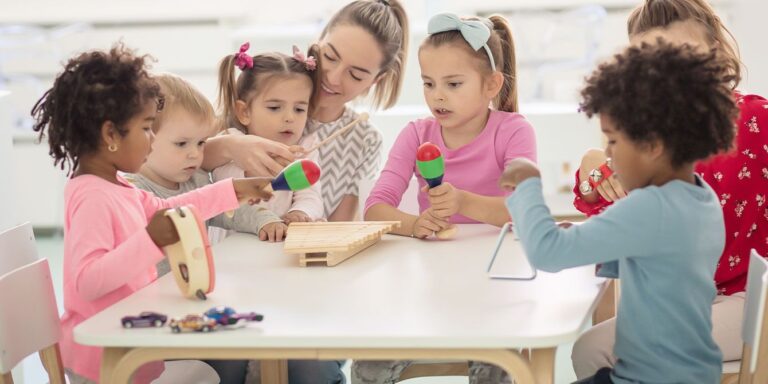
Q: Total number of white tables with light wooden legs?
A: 1